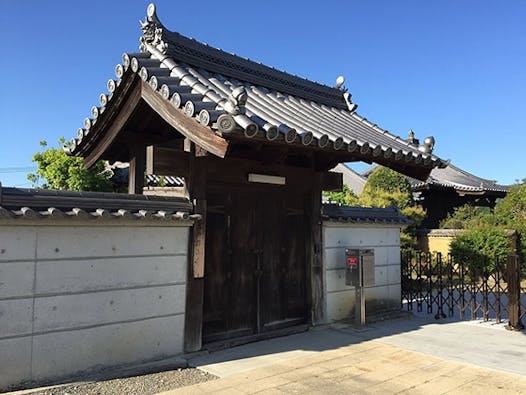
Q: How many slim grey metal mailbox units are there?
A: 1